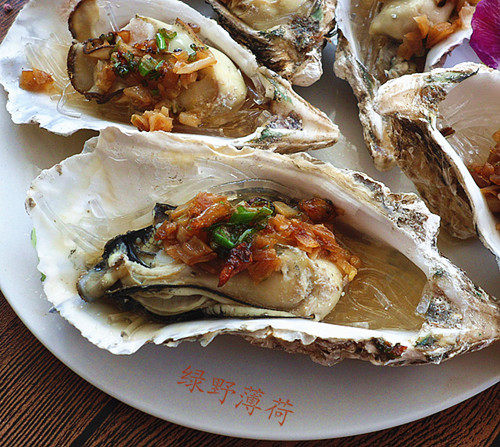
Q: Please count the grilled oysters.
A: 5